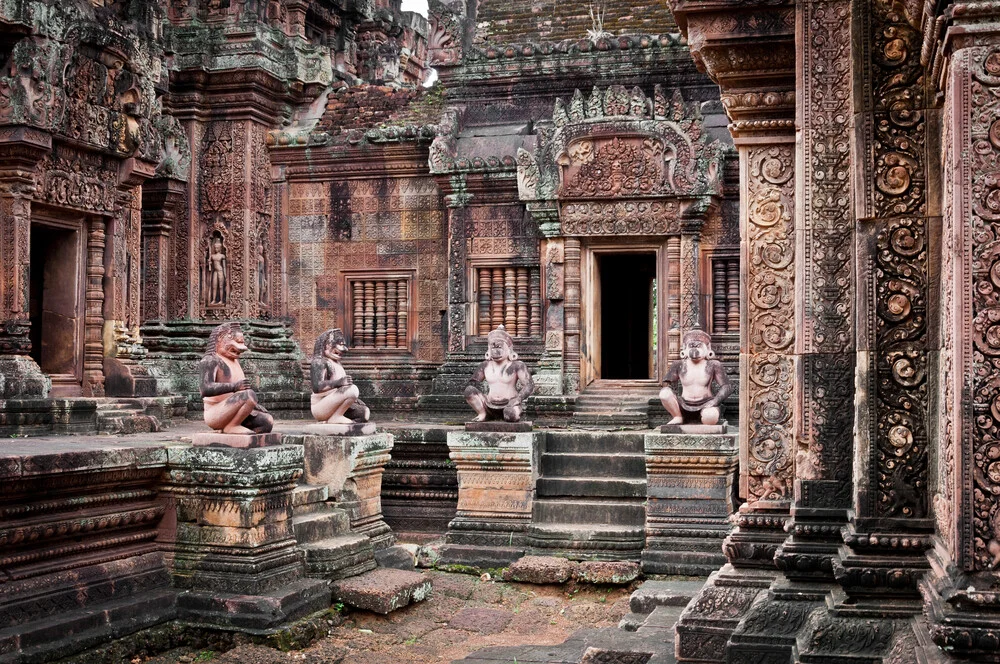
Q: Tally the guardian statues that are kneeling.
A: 4